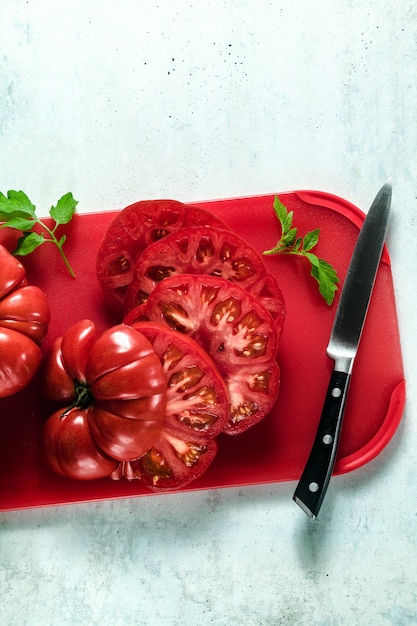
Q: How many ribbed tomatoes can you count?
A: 2